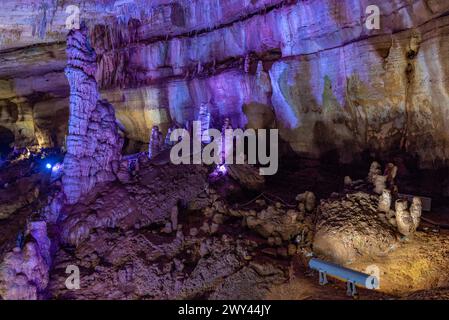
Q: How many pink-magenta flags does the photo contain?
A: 0